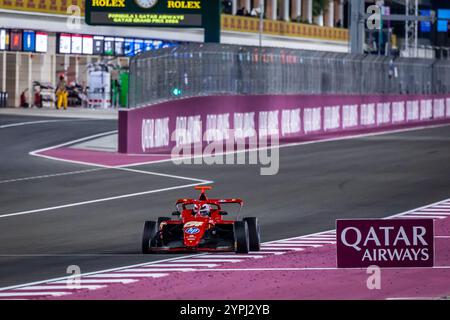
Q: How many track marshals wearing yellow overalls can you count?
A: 1